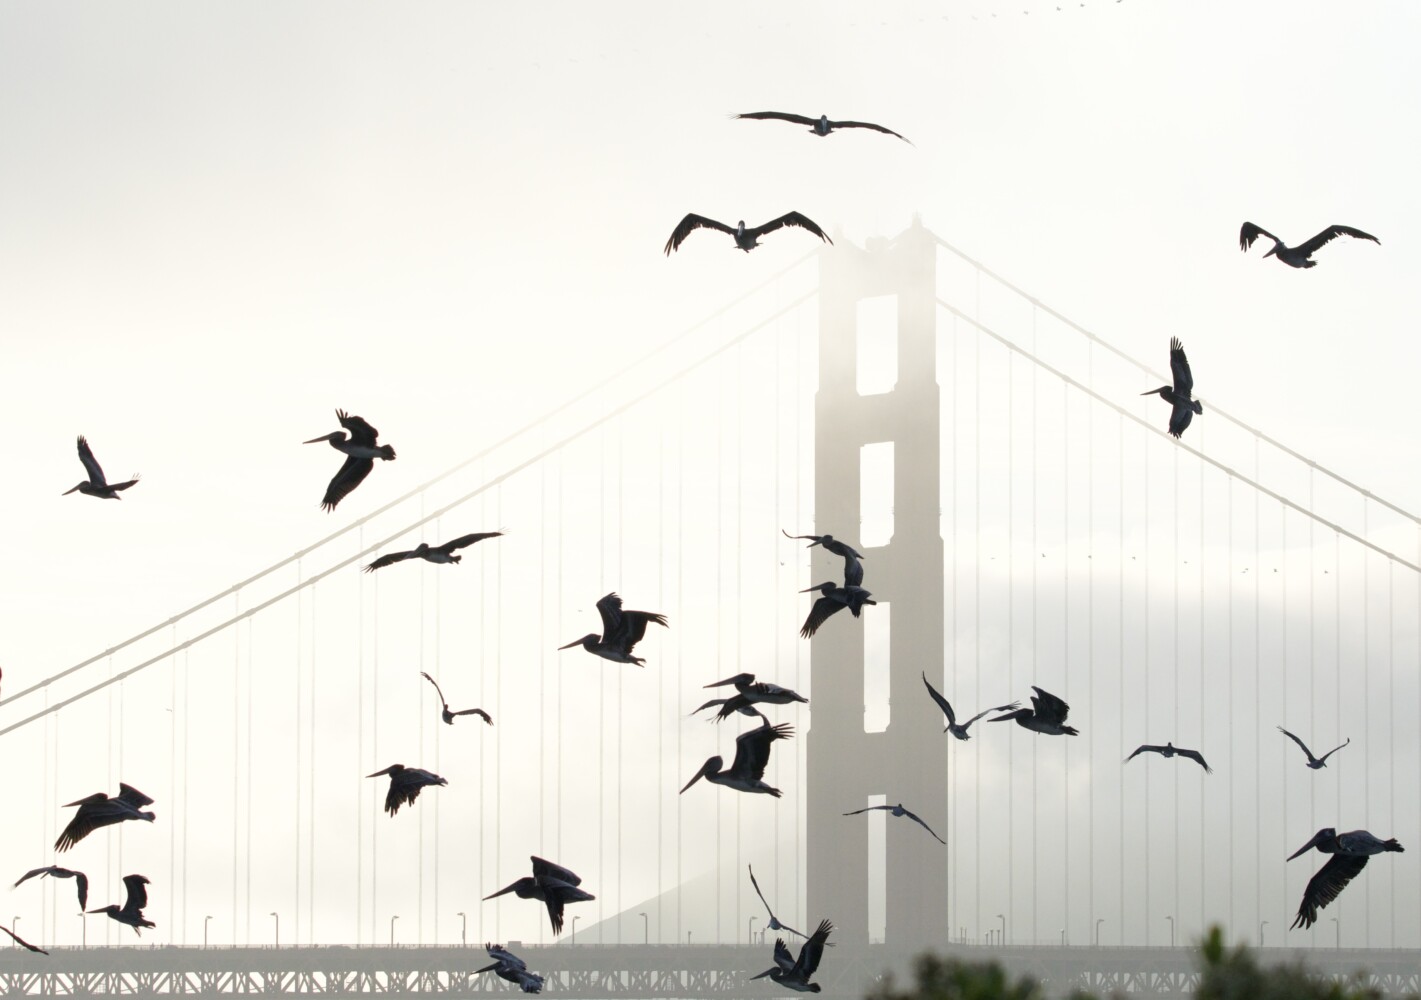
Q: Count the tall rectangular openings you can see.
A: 4